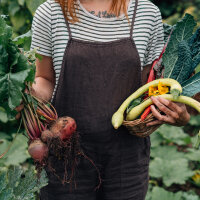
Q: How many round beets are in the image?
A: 3